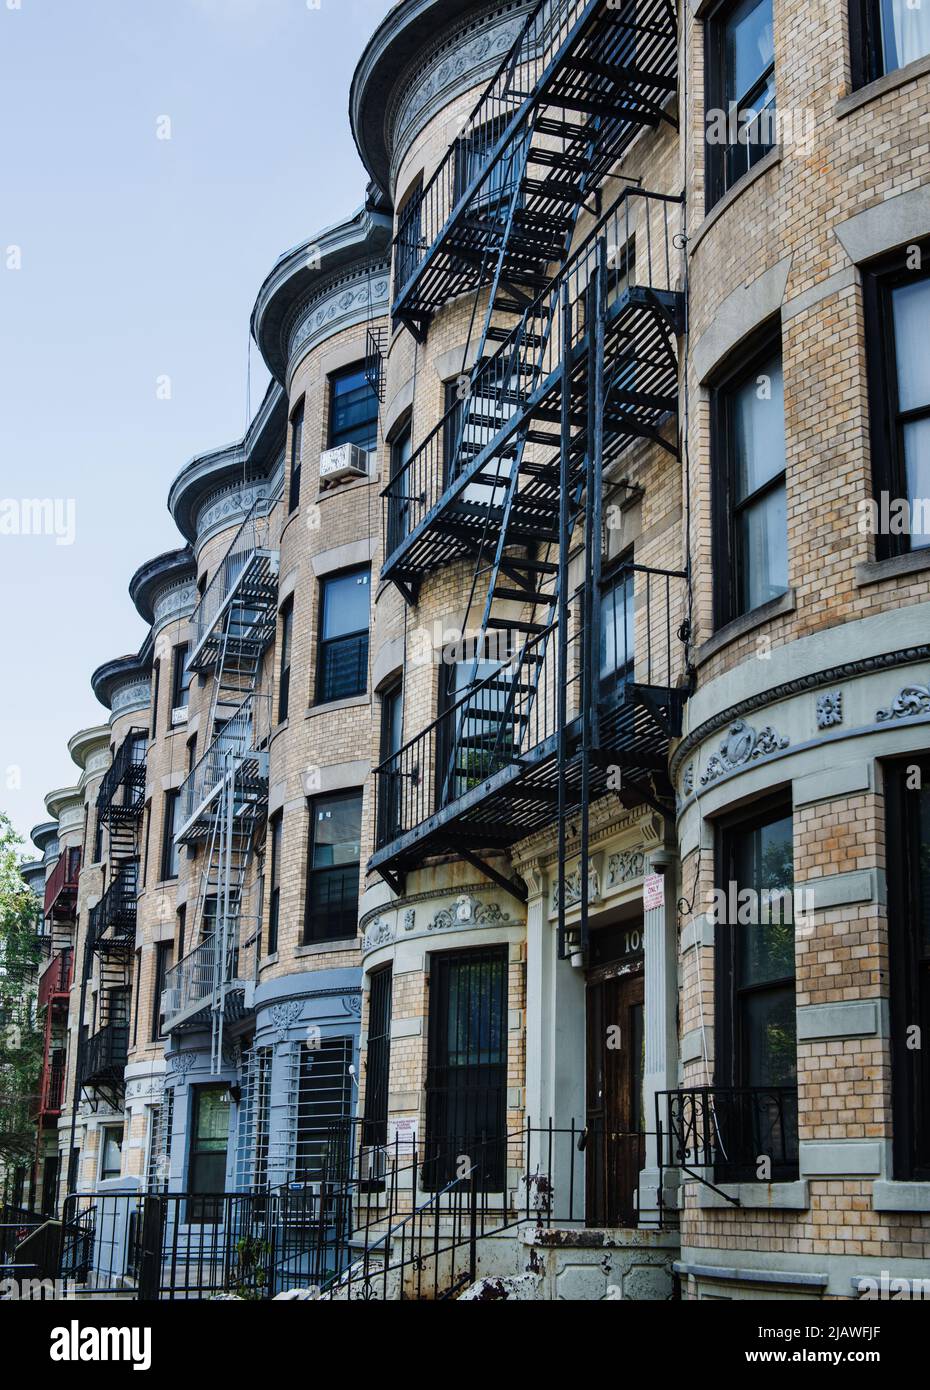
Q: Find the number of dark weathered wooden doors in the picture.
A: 1